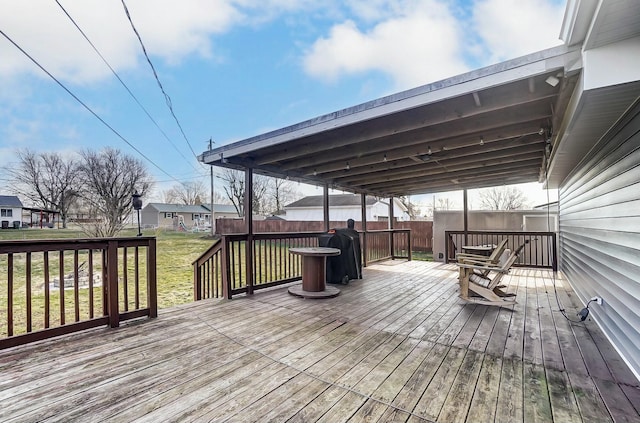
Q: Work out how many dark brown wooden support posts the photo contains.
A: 5